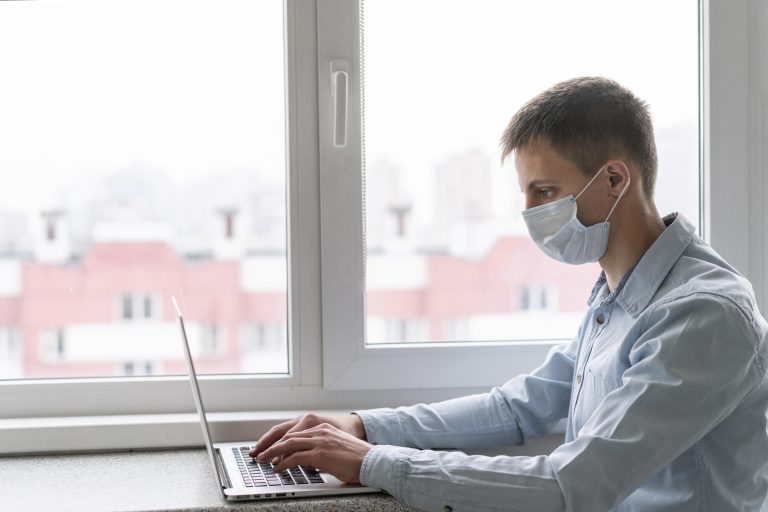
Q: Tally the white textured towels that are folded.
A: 0